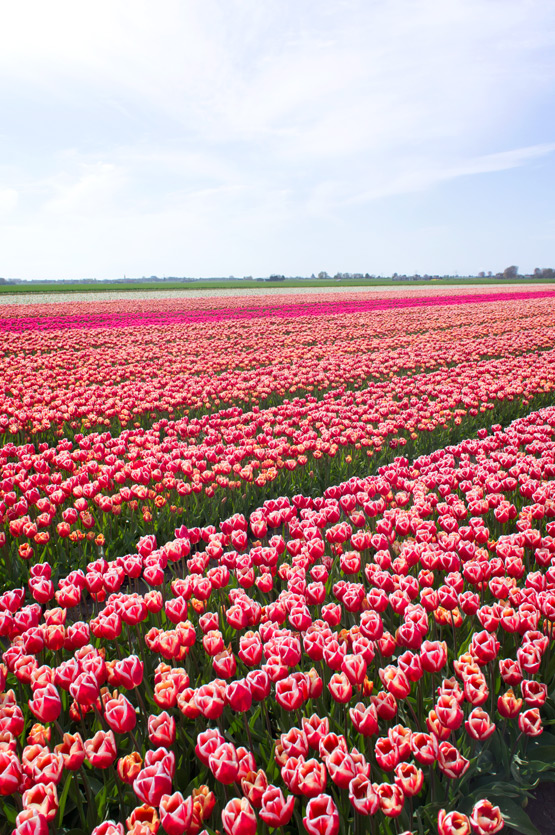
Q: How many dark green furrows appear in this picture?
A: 2